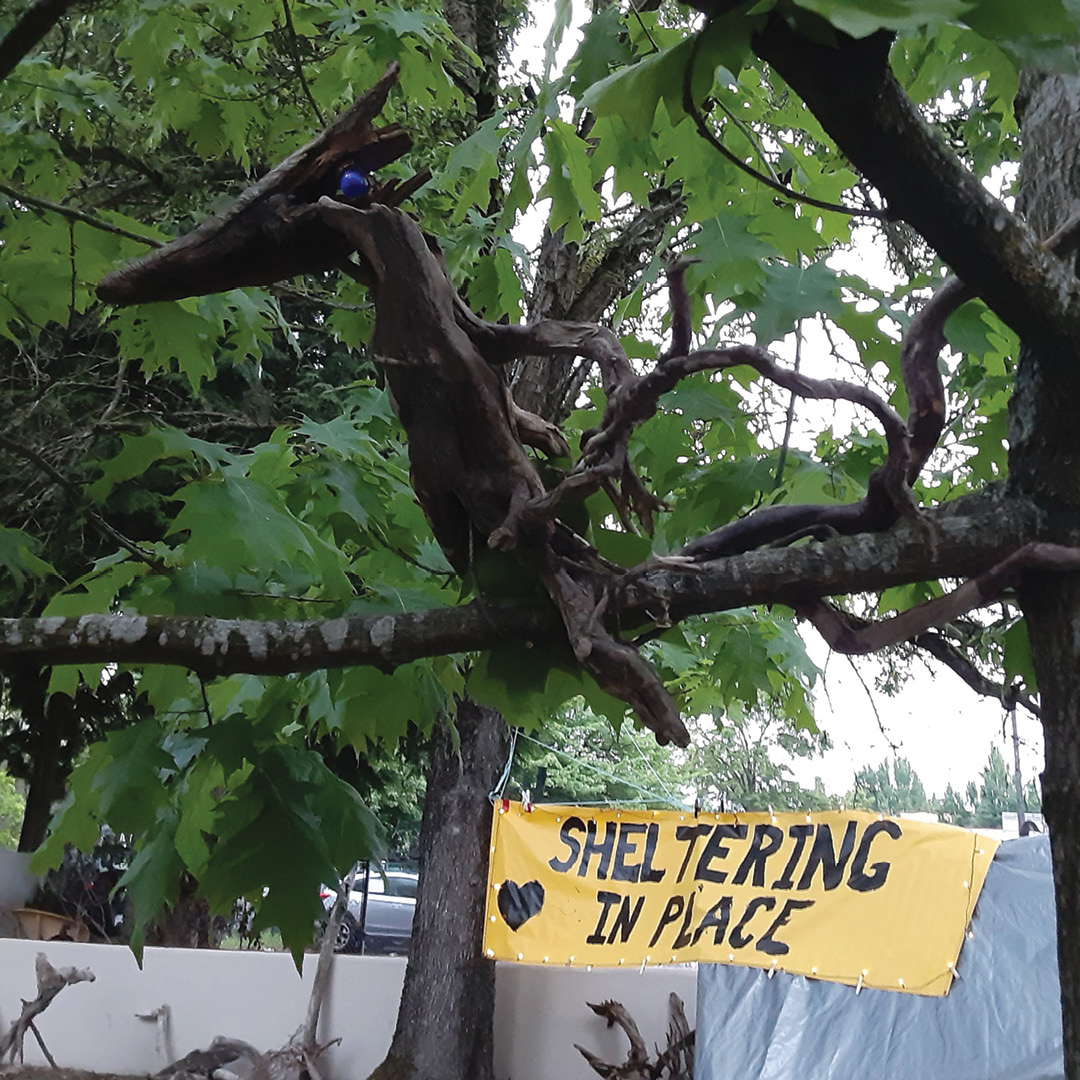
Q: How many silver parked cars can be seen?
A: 1